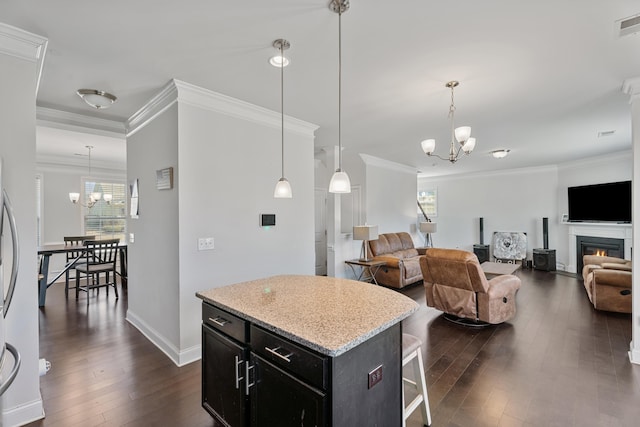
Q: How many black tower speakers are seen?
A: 2